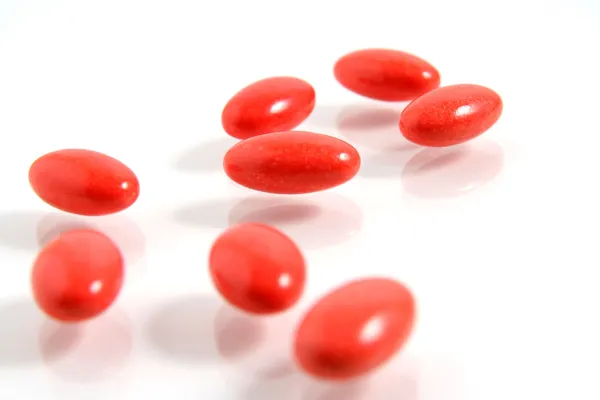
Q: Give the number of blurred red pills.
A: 3